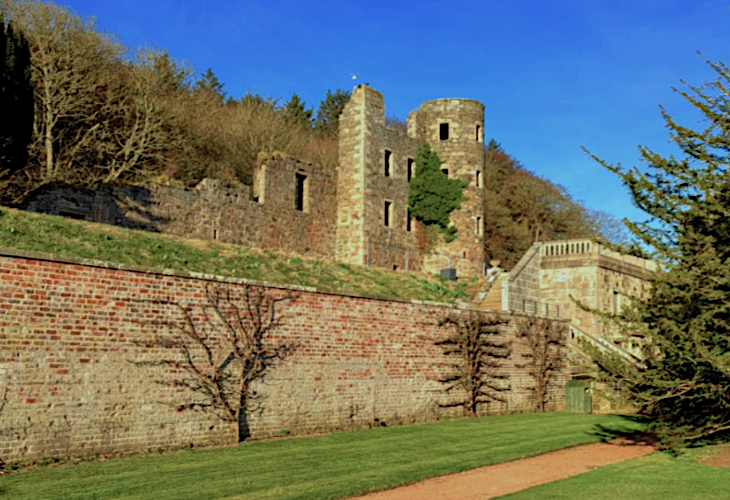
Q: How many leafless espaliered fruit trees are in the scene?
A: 3